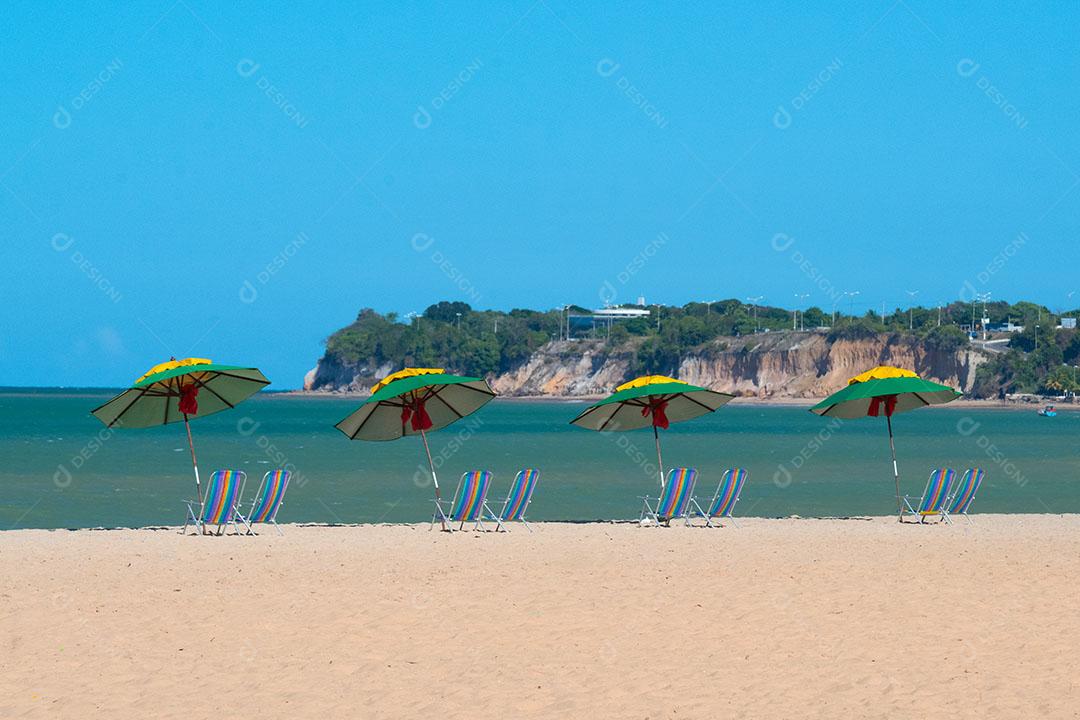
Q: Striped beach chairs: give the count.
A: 8